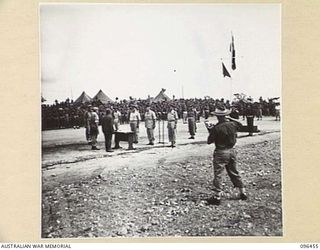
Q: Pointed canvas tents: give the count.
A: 3